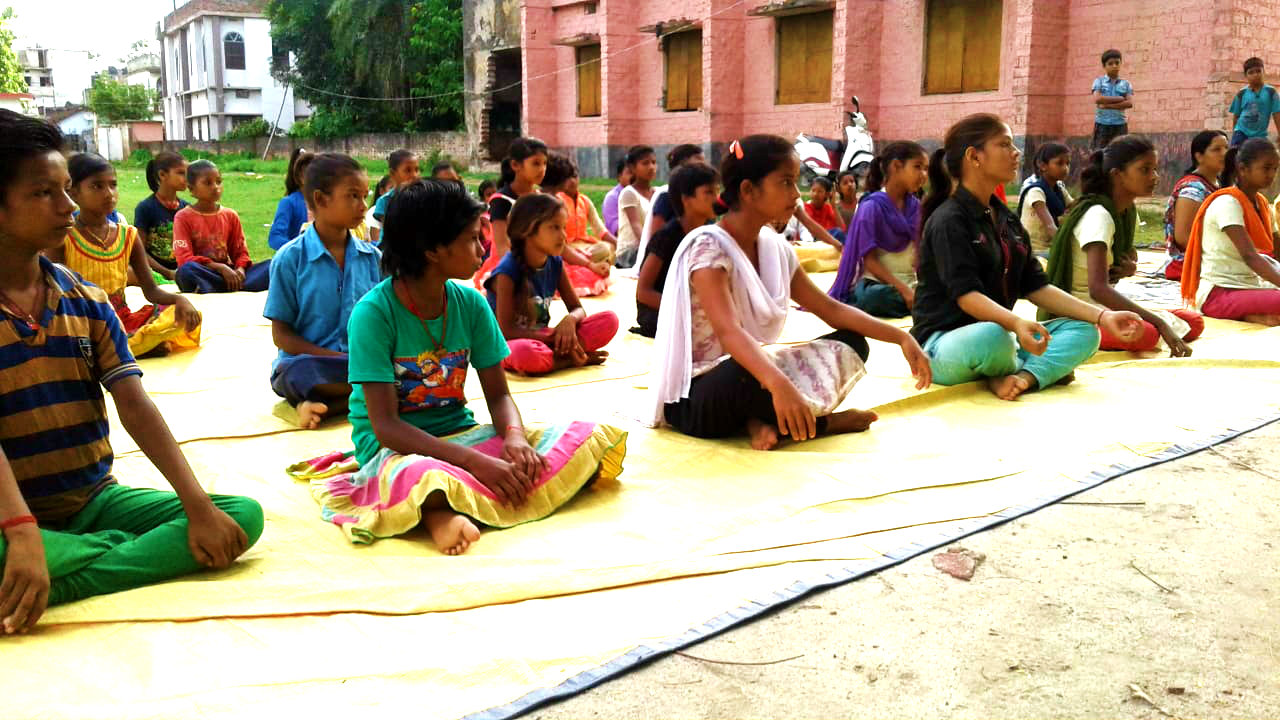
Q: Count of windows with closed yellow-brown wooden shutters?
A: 4